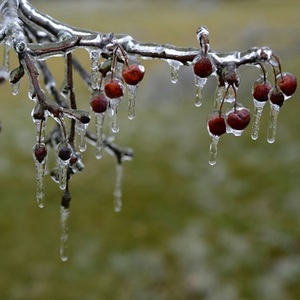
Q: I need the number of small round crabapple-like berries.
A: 11